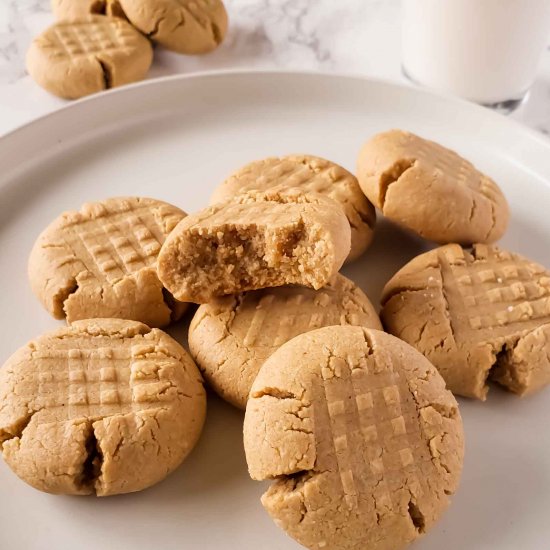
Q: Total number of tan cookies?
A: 11